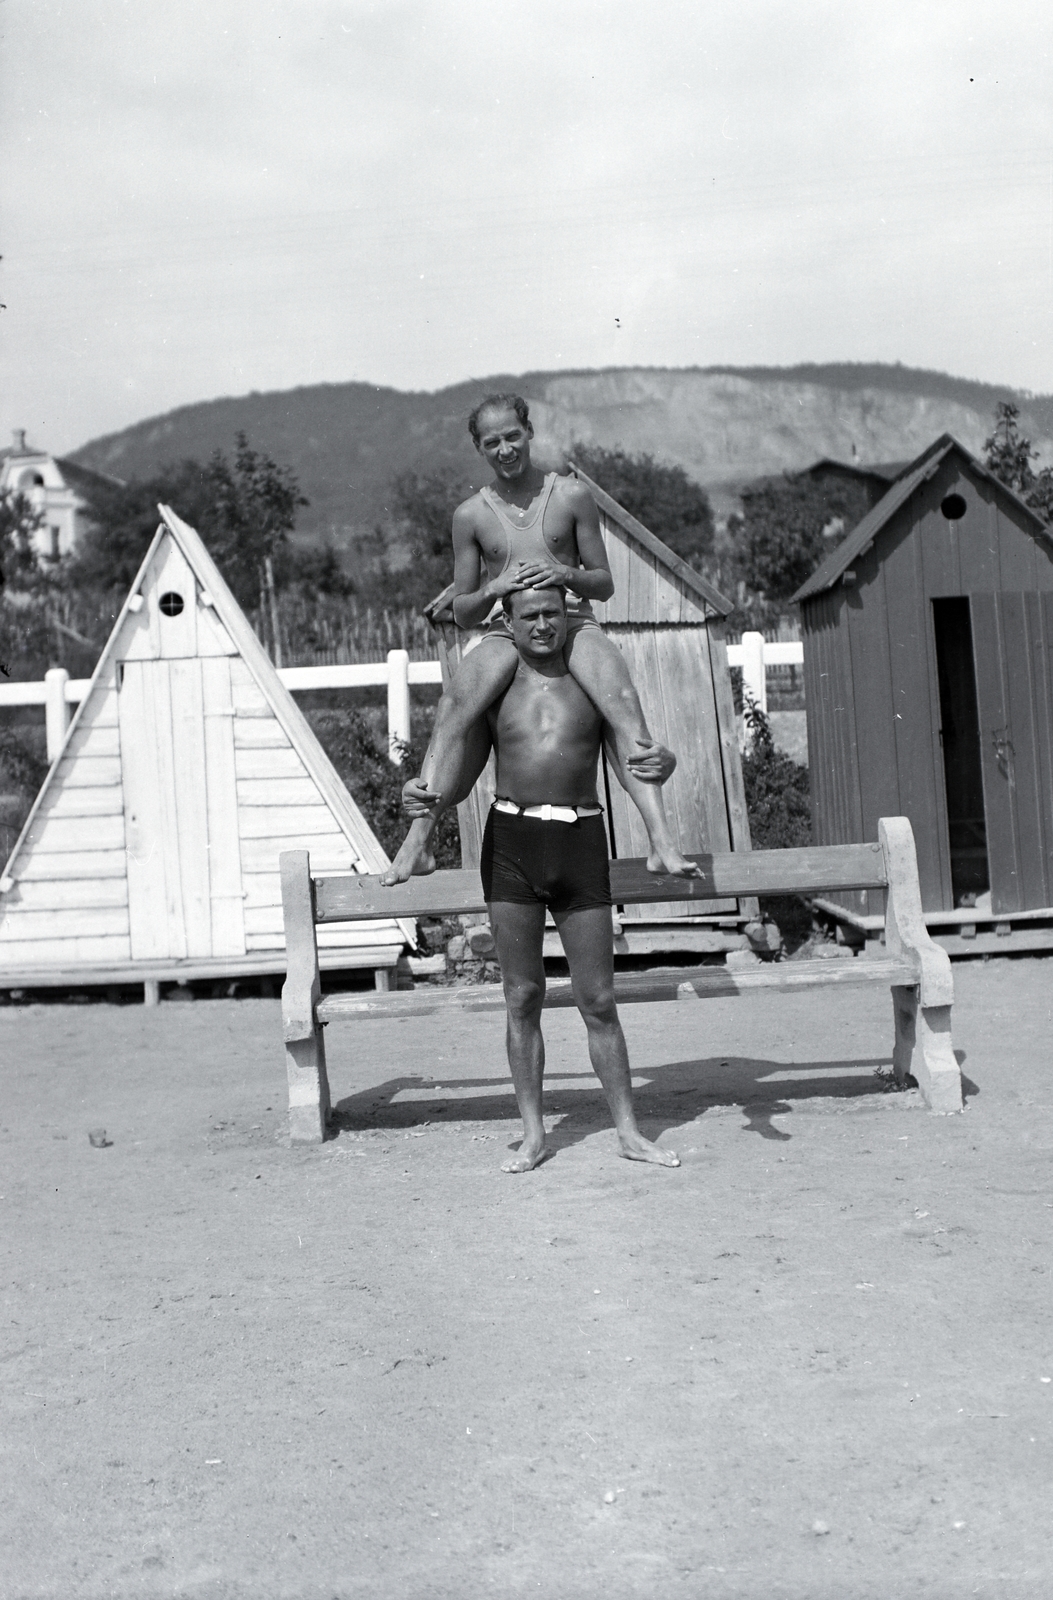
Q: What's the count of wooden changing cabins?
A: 3